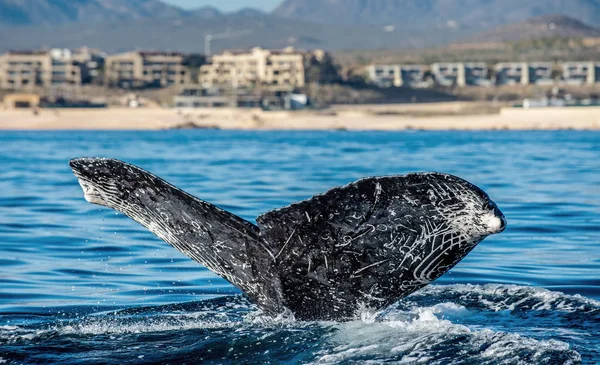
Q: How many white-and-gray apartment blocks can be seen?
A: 4